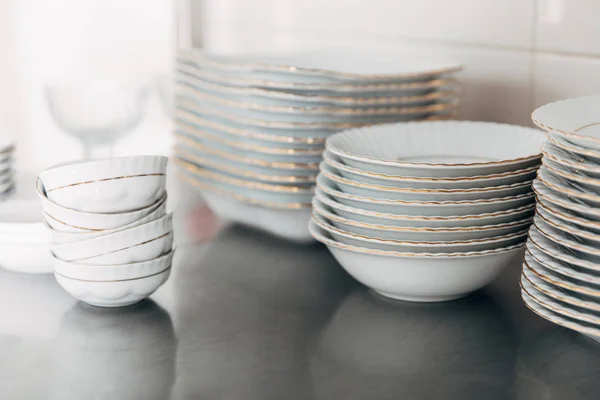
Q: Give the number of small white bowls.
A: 5